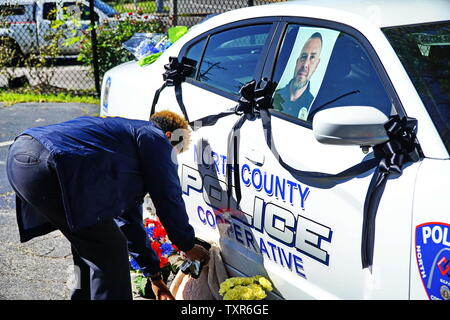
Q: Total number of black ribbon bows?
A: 3